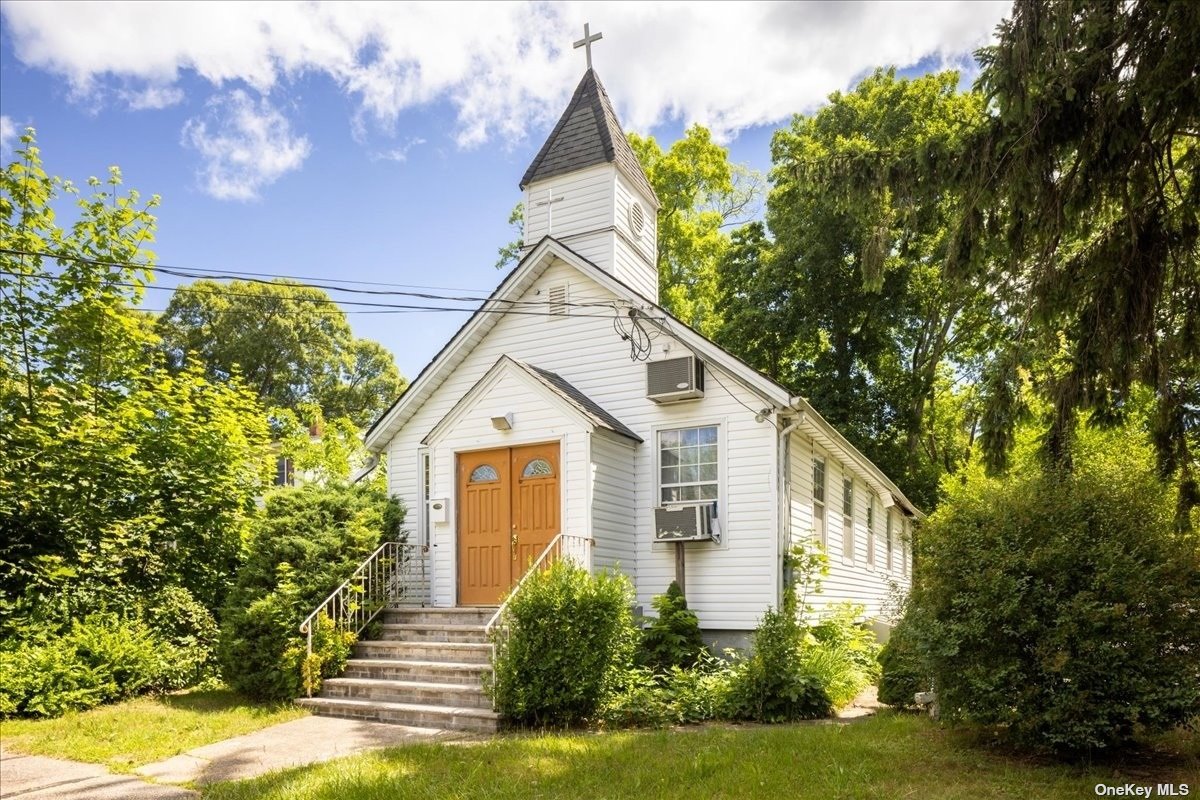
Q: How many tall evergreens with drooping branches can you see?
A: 1